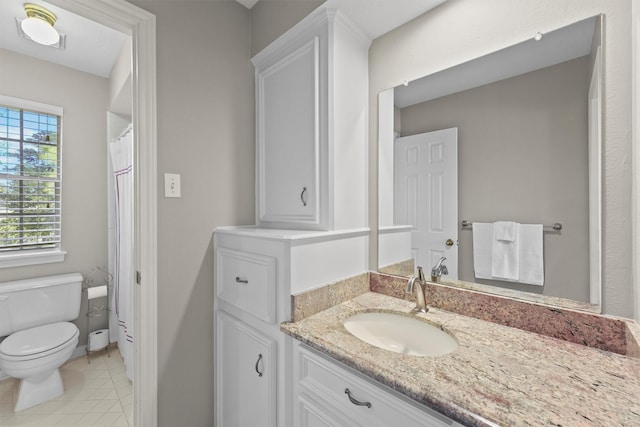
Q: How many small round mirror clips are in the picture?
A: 2